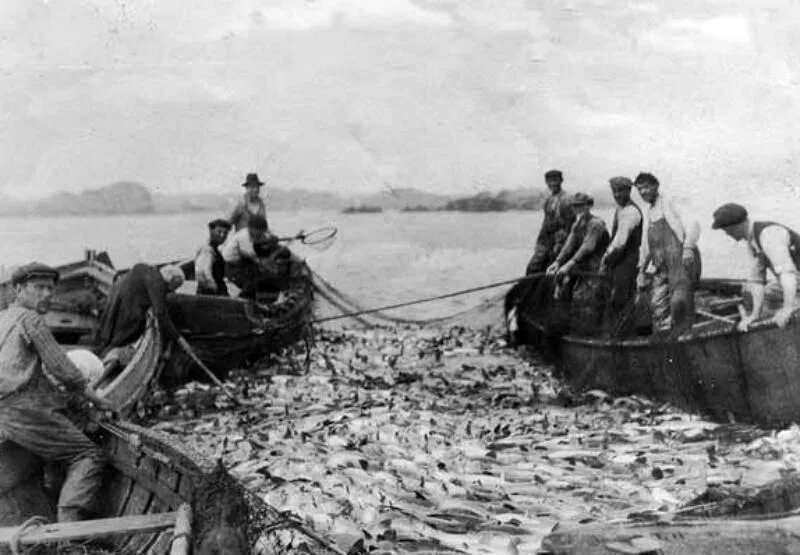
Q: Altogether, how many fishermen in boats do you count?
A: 11